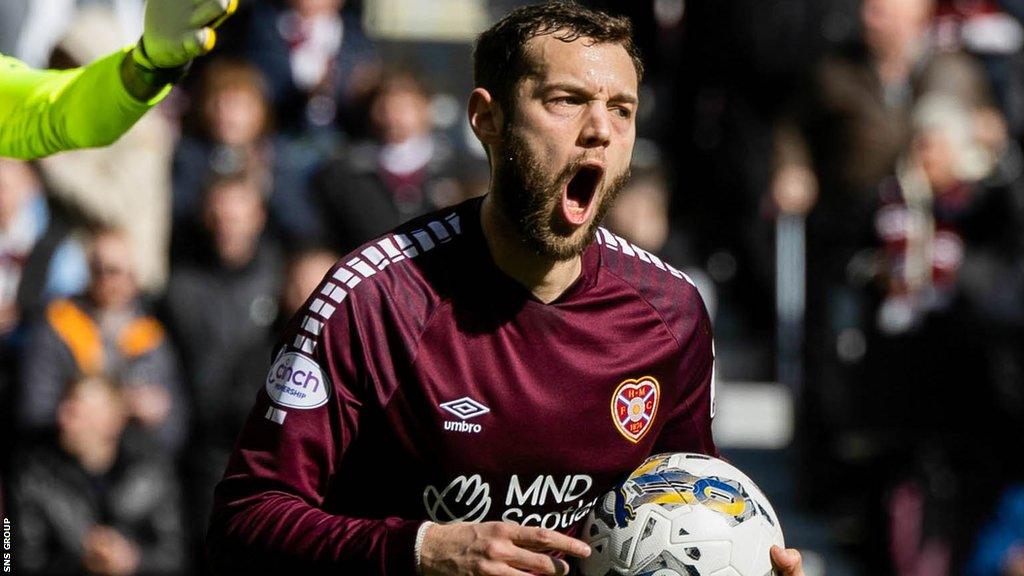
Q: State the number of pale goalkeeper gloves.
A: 1